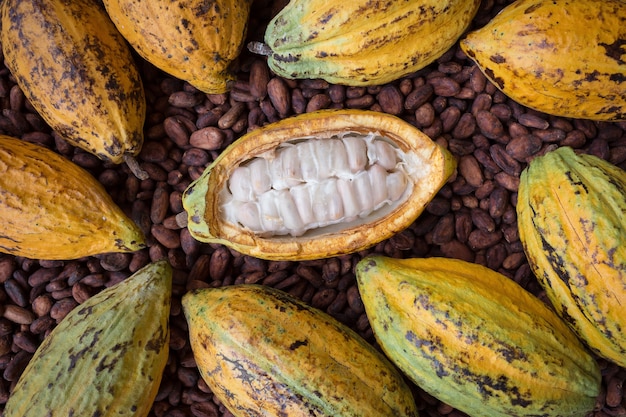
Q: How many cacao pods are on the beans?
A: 10